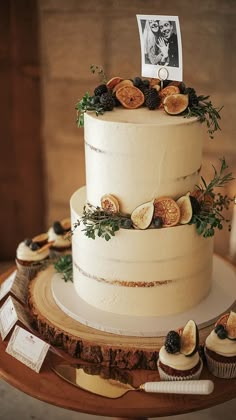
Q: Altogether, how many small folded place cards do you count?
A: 3